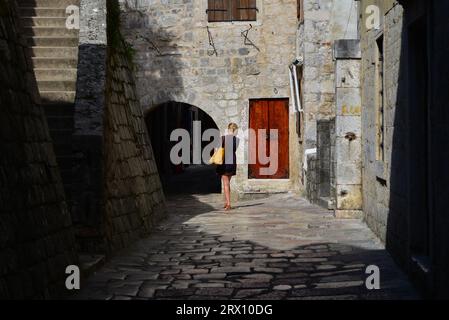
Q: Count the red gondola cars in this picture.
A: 0